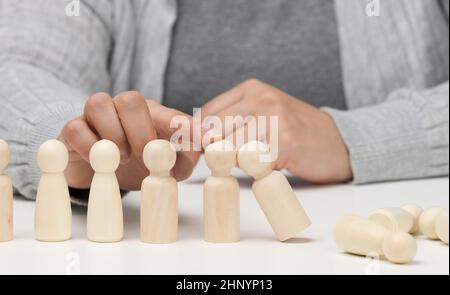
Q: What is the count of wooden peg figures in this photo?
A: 9